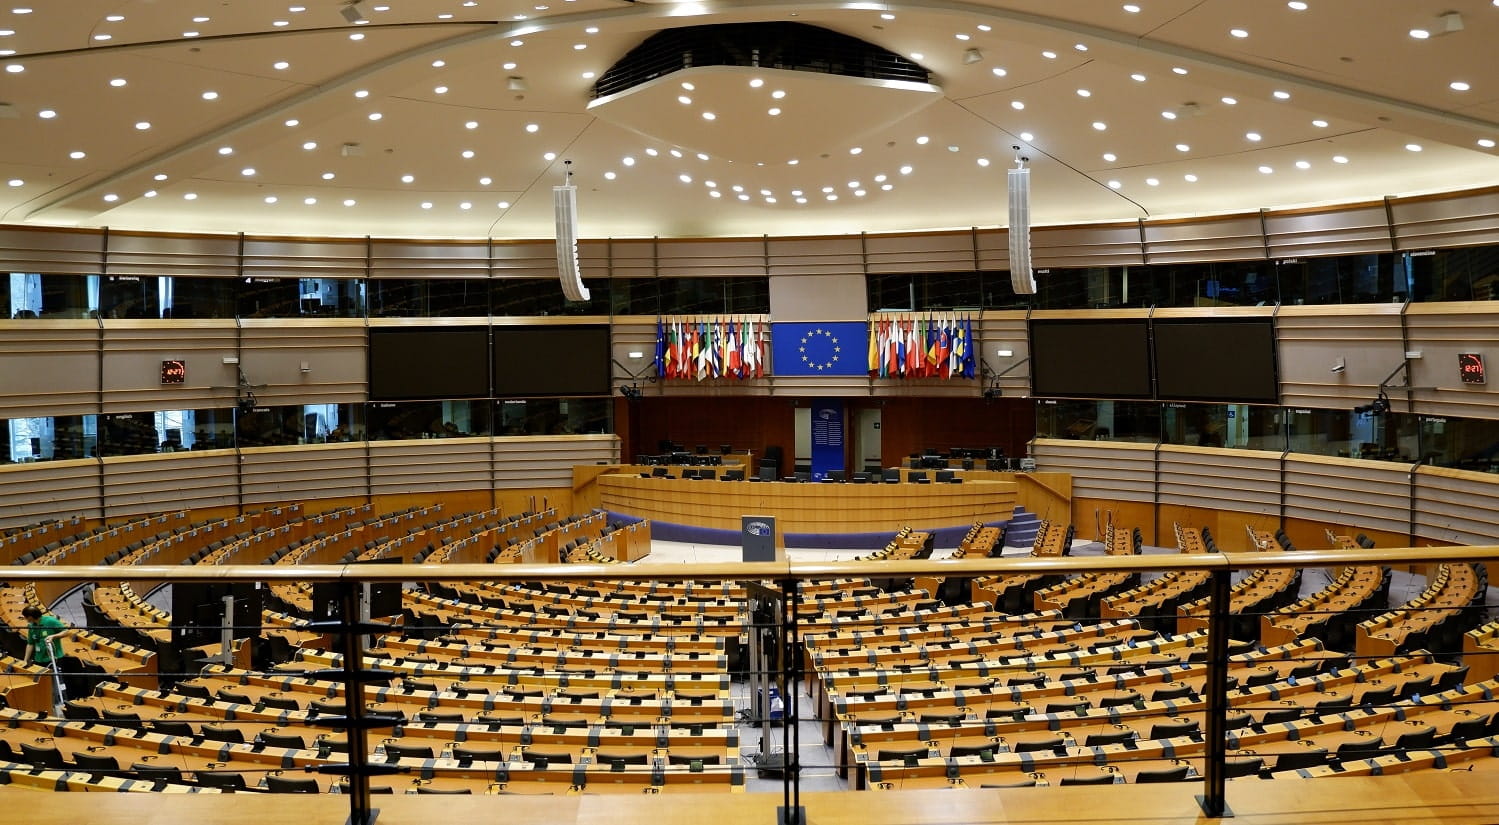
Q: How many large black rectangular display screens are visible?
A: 4